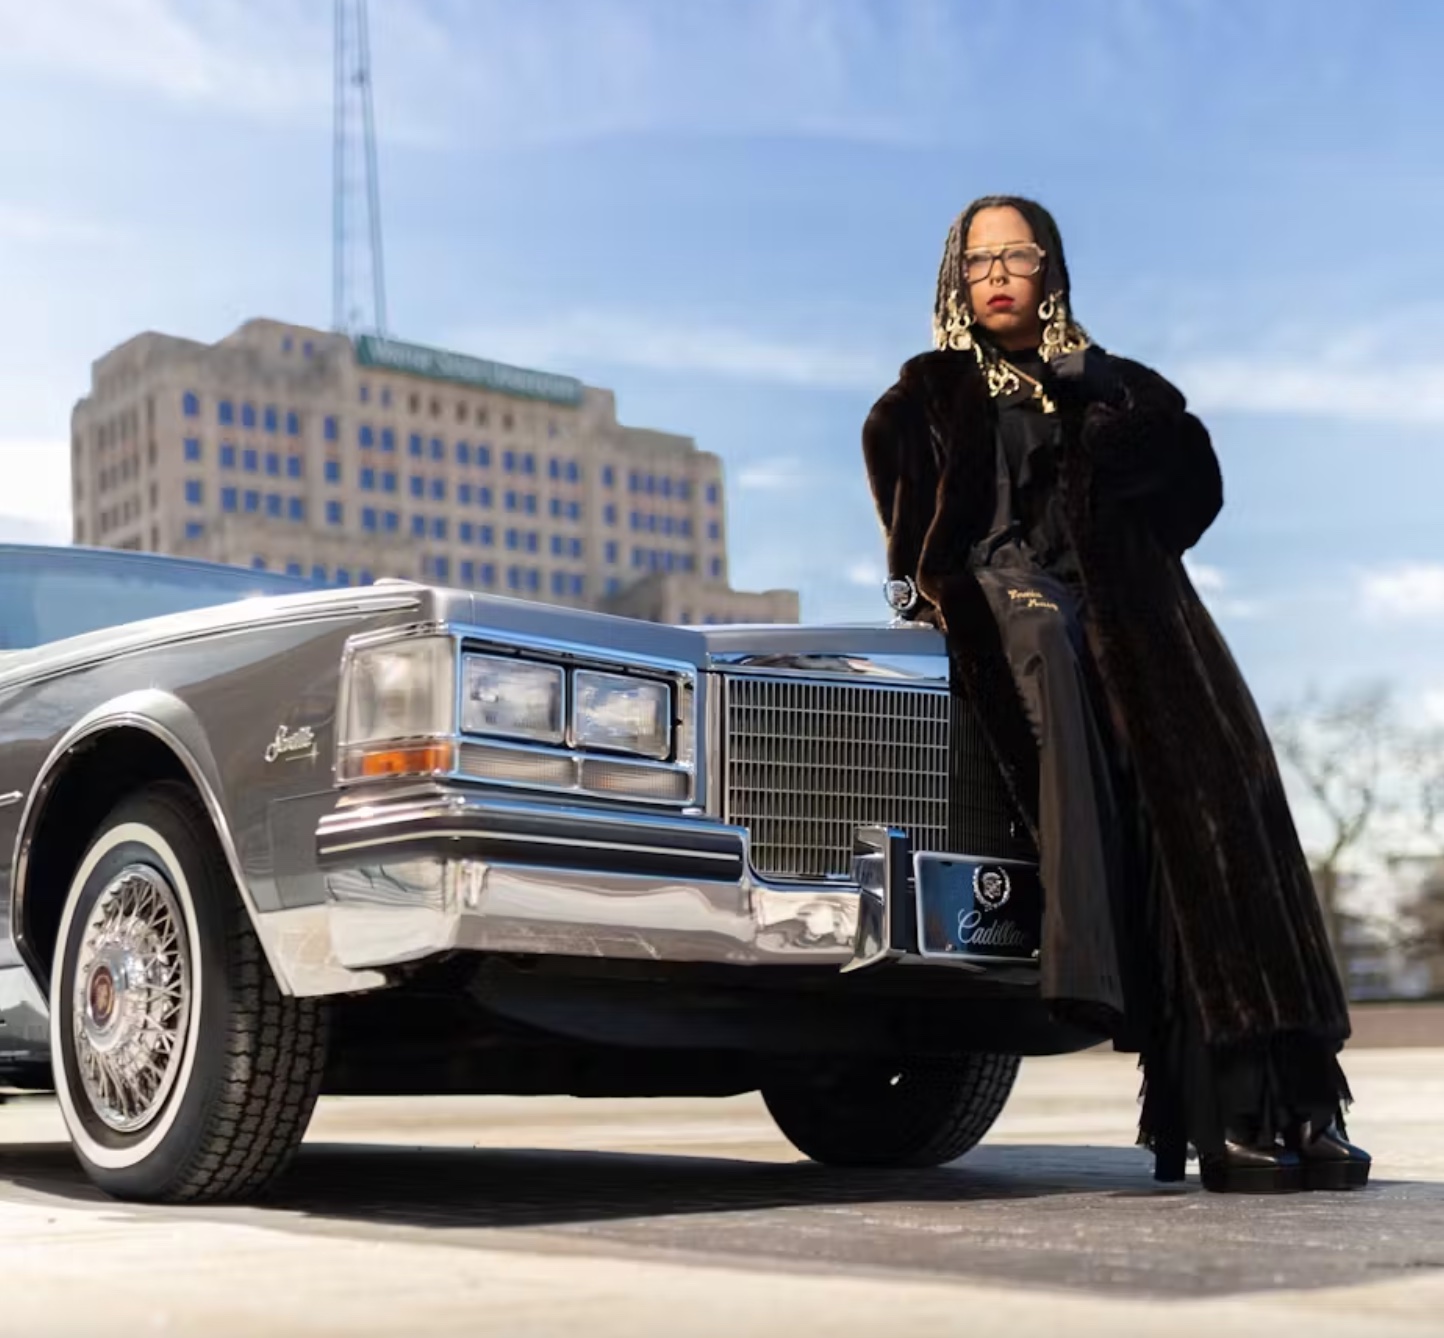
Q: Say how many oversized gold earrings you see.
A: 2